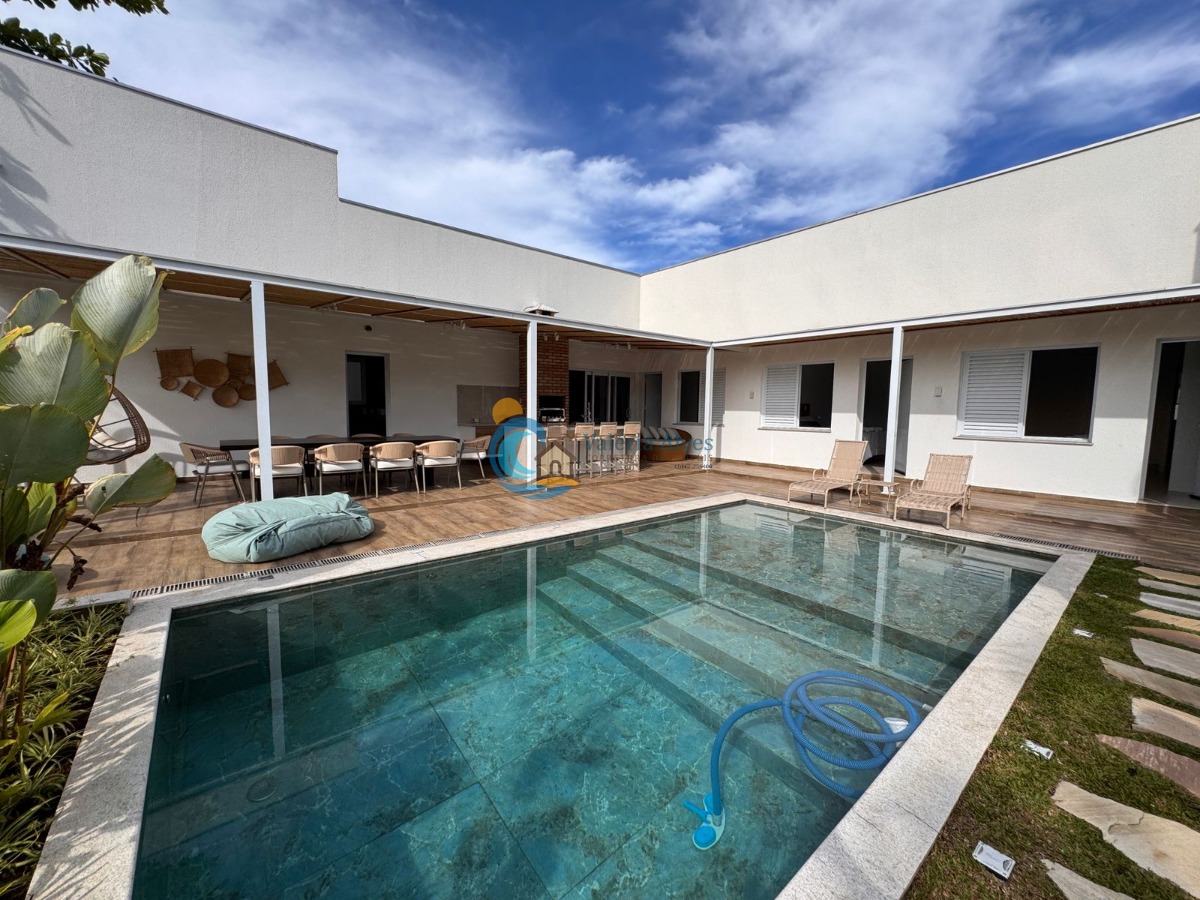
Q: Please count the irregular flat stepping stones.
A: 11